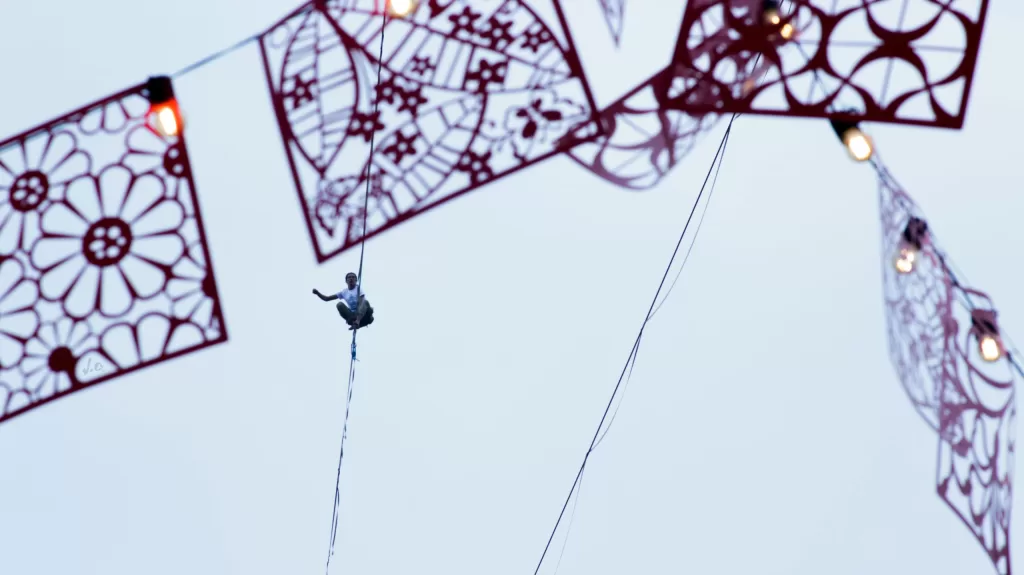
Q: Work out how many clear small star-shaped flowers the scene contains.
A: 11